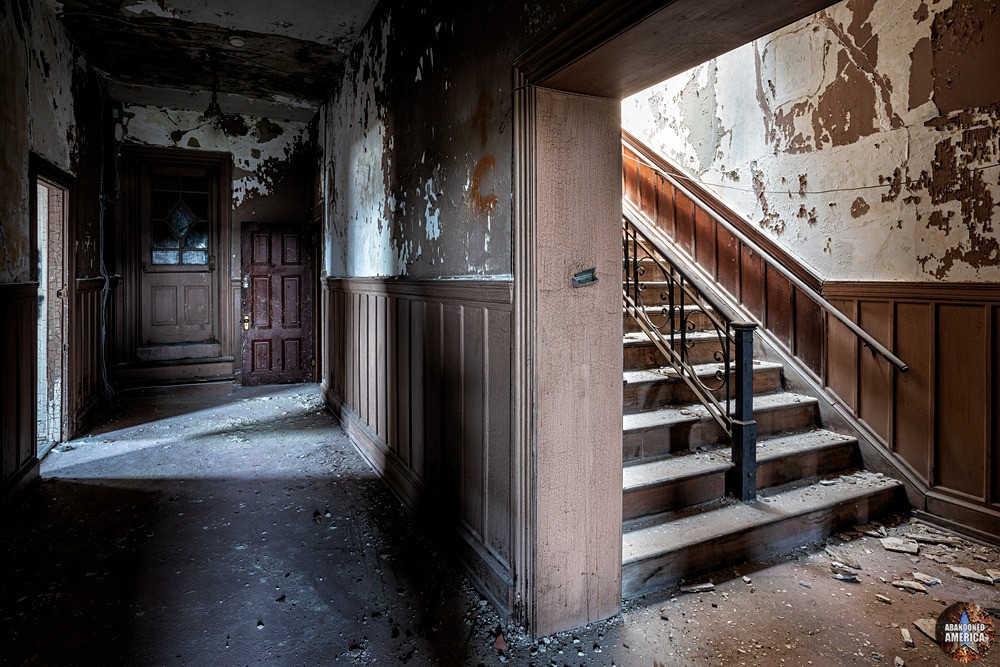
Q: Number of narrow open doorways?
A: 1